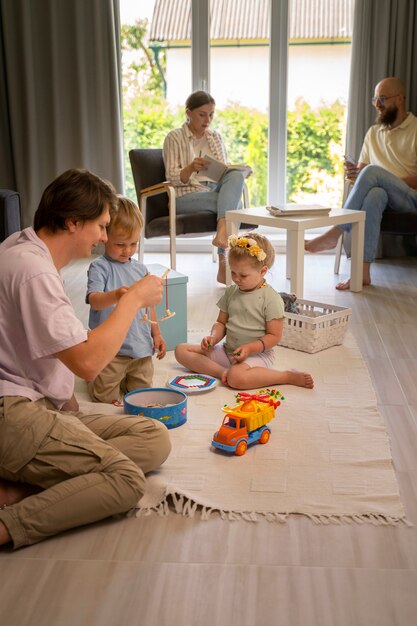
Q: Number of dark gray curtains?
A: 2